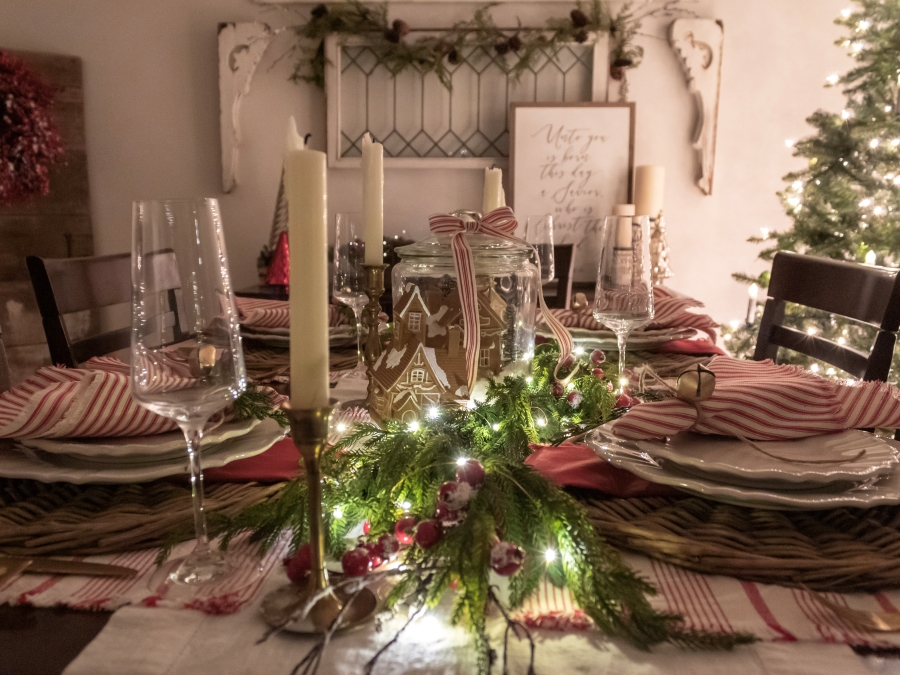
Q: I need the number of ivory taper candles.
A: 3